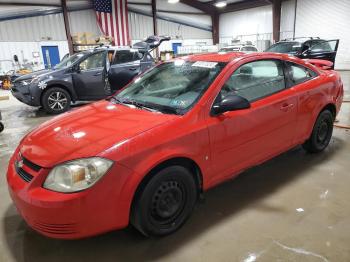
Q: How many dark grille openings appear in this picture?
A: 2